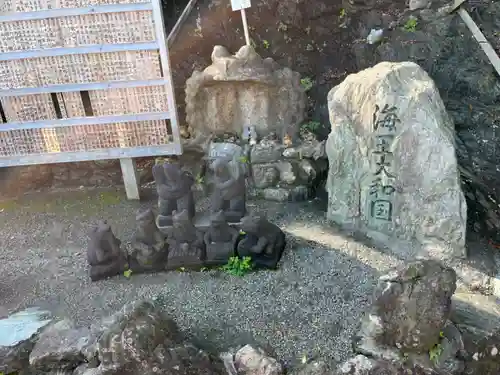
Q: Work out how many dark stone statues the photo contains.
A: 7